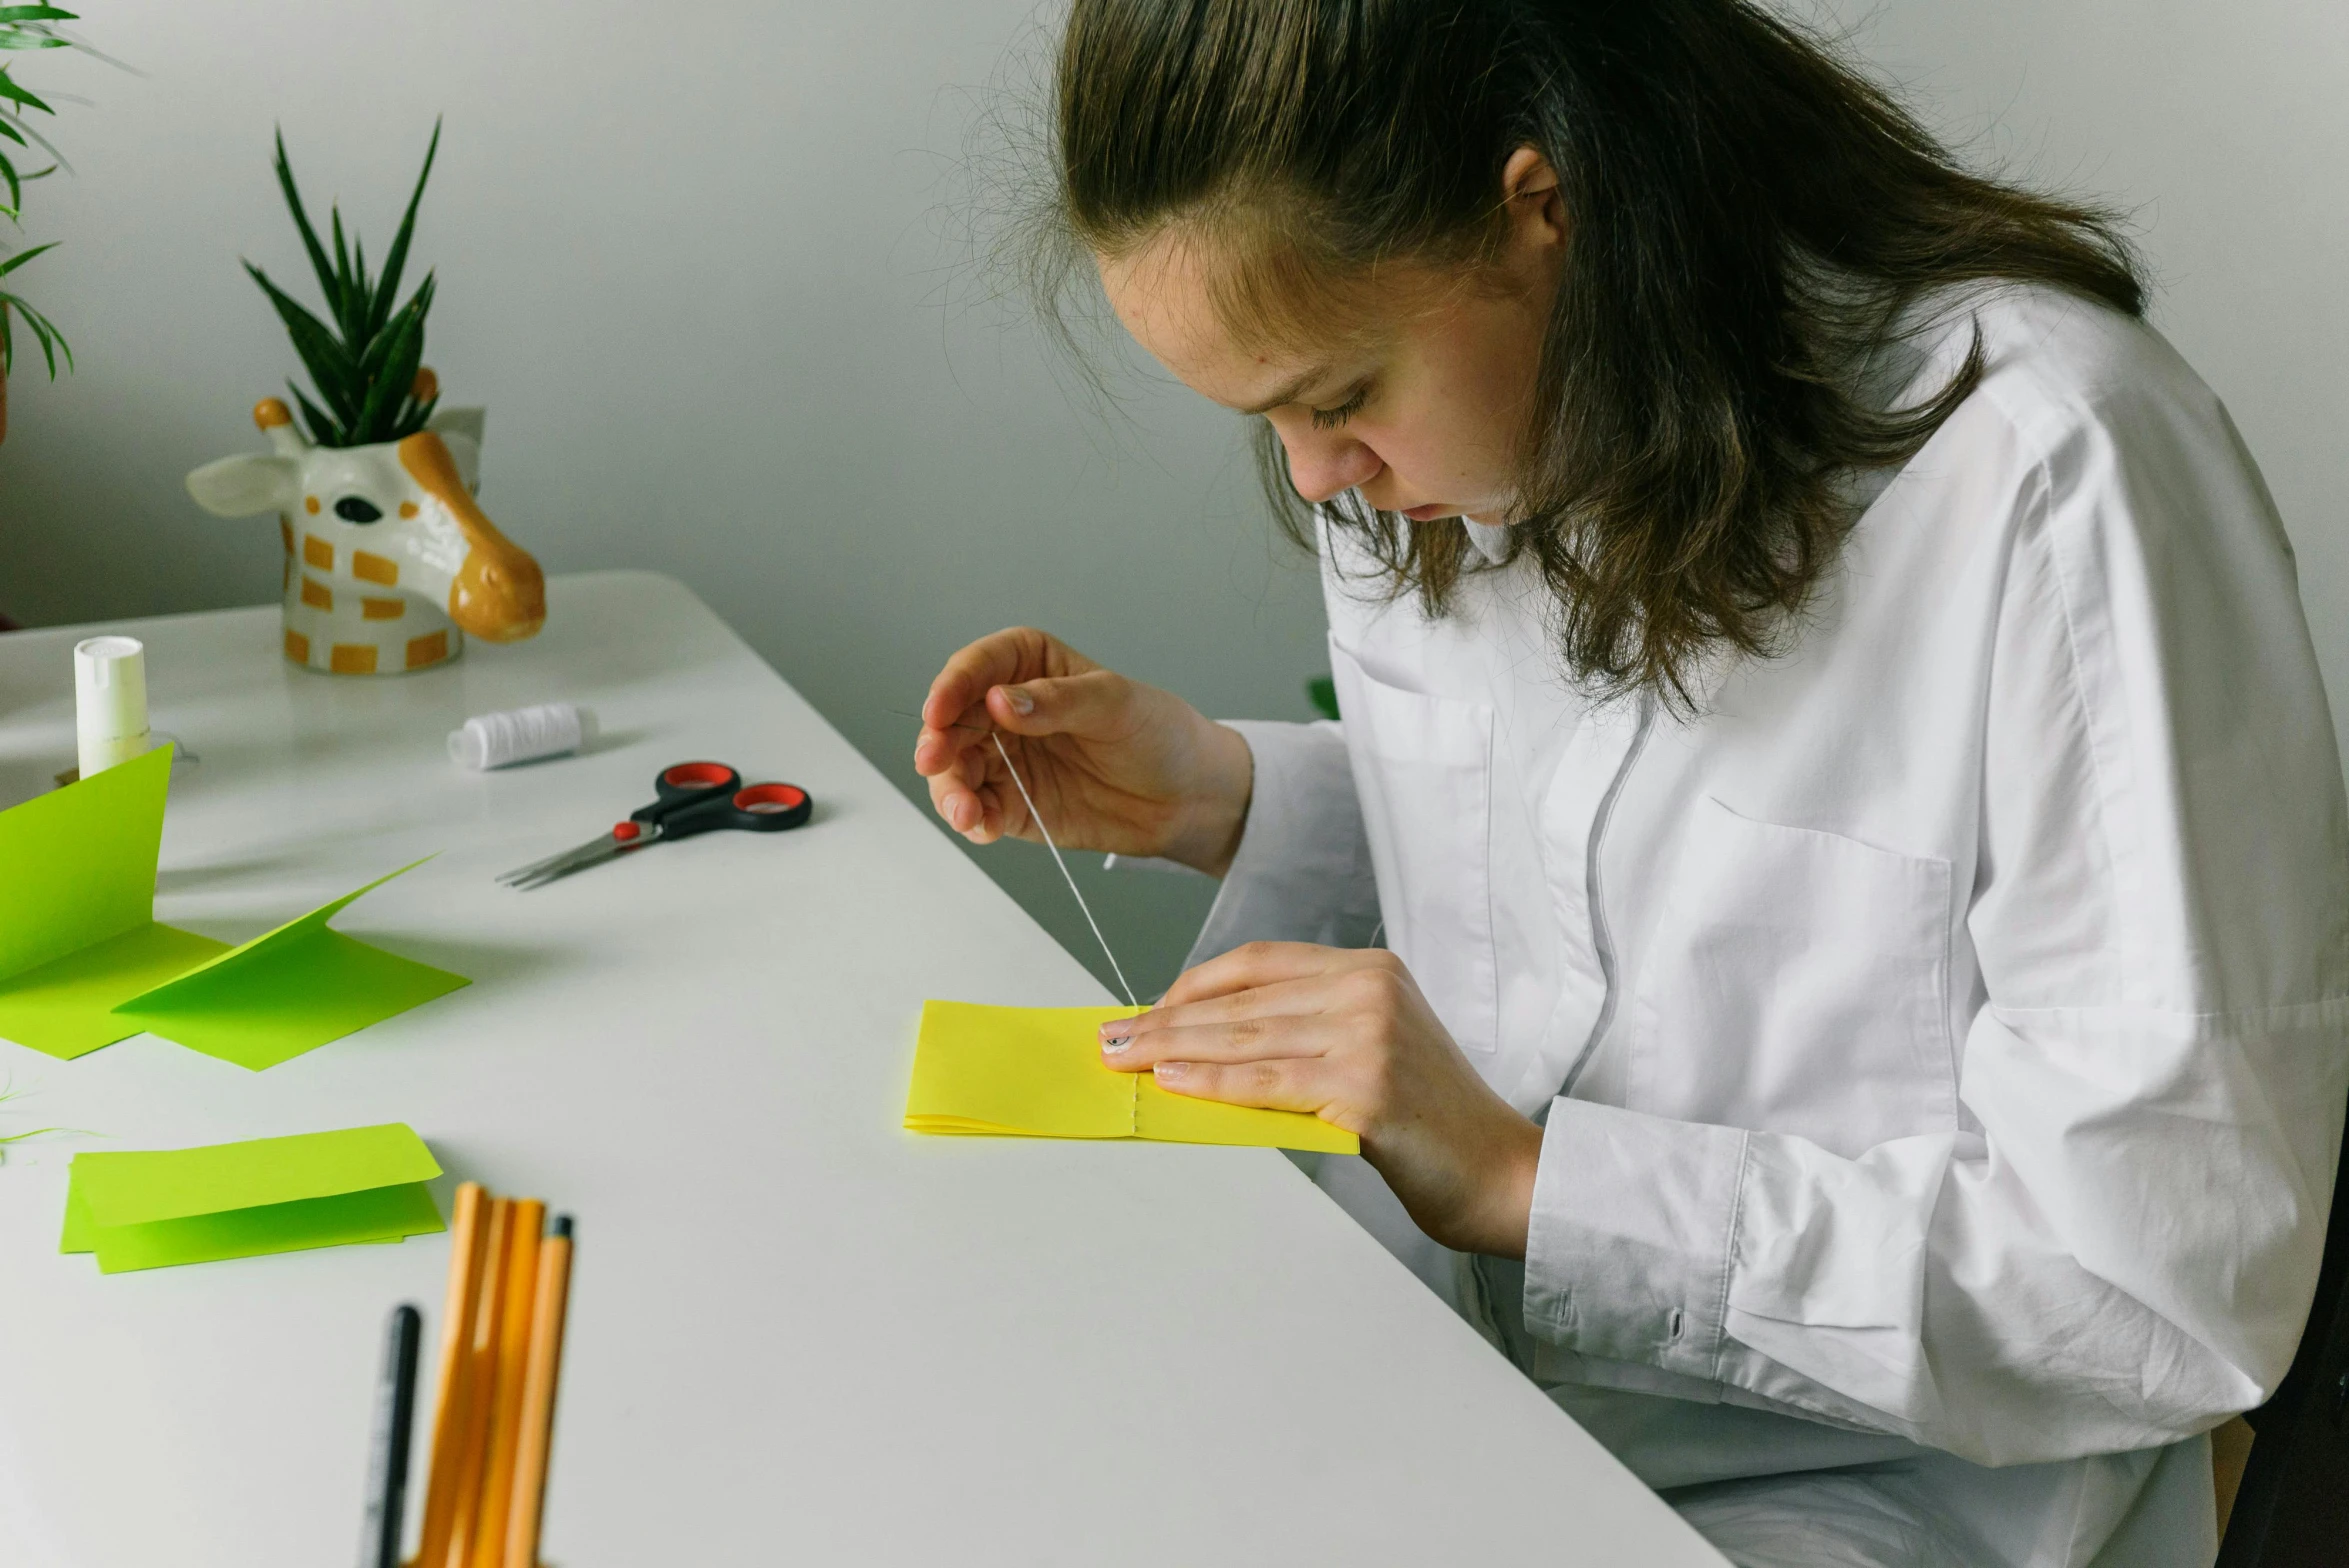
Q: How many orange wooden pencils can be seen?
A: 4